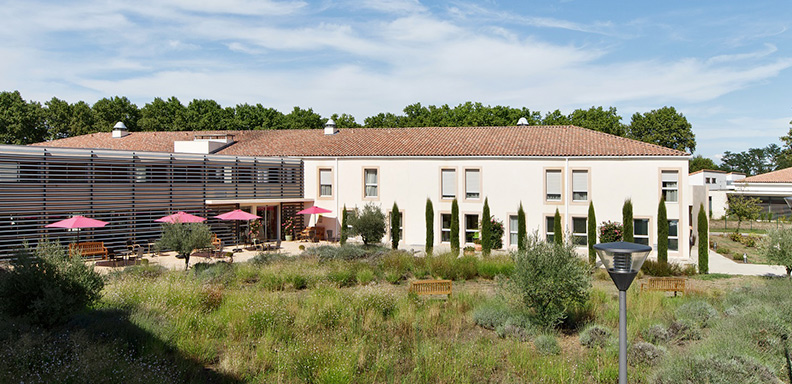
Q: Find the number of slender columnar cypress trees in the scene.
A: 11